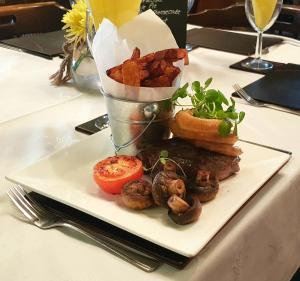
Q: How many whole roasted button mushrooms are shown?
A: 5